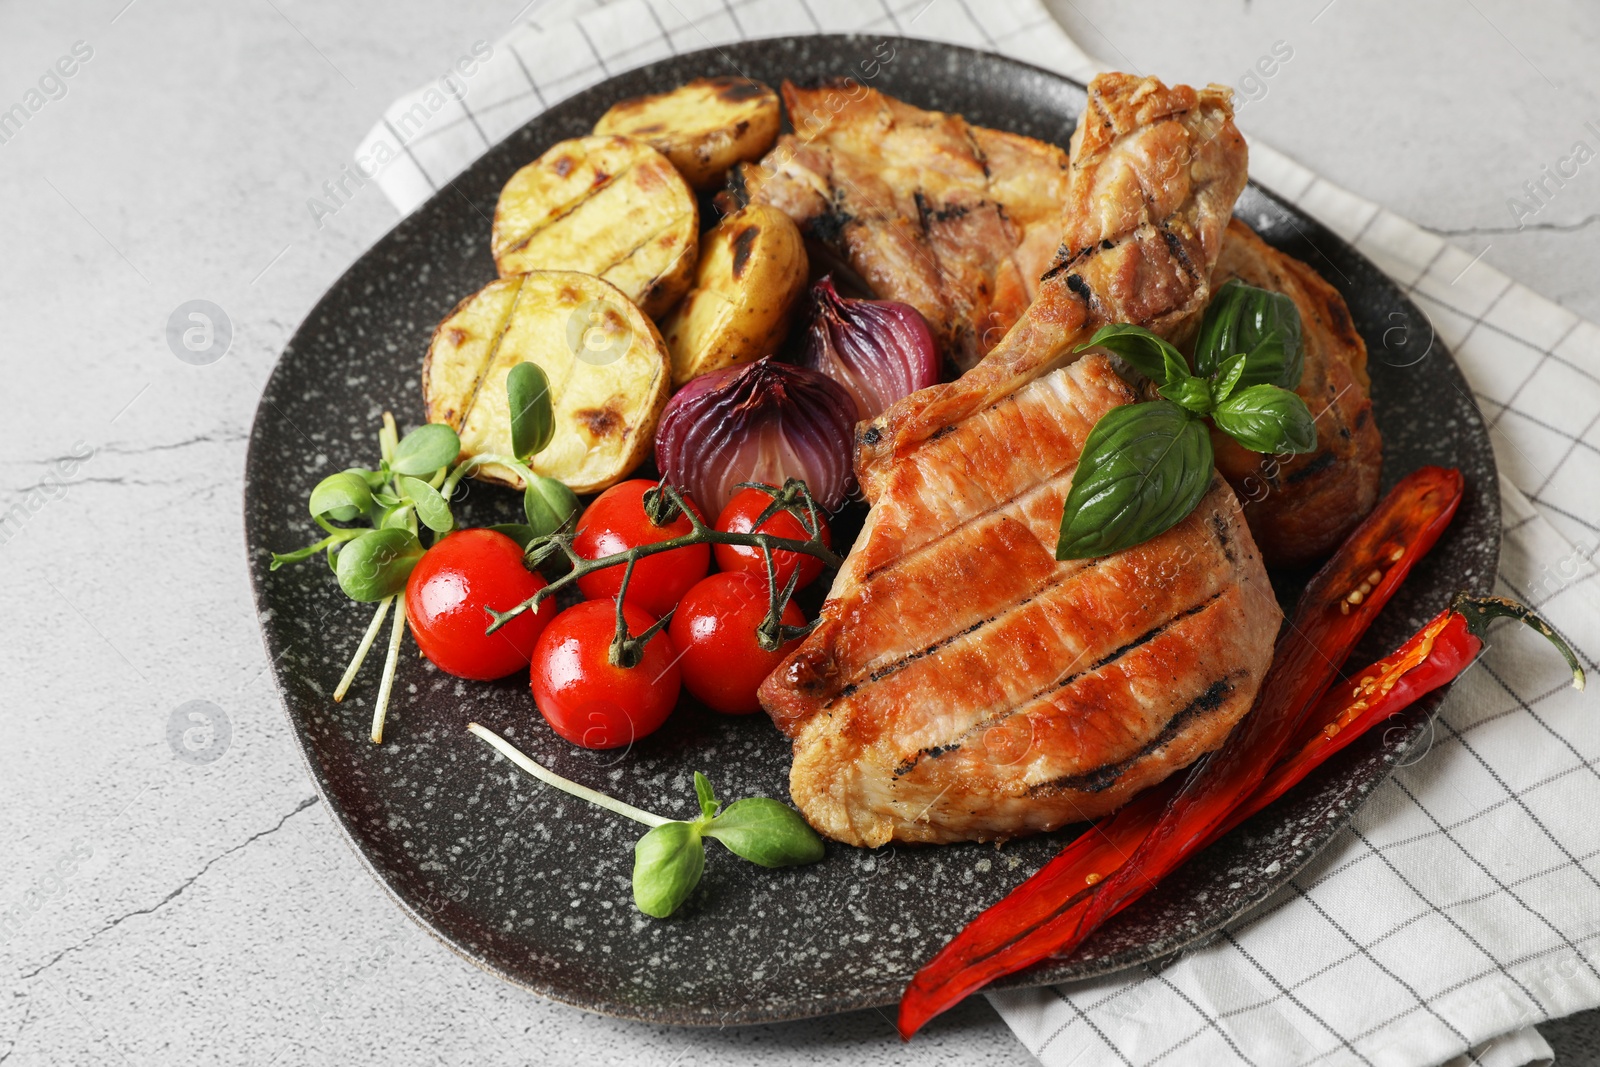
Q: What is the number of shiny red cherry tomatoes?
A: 5